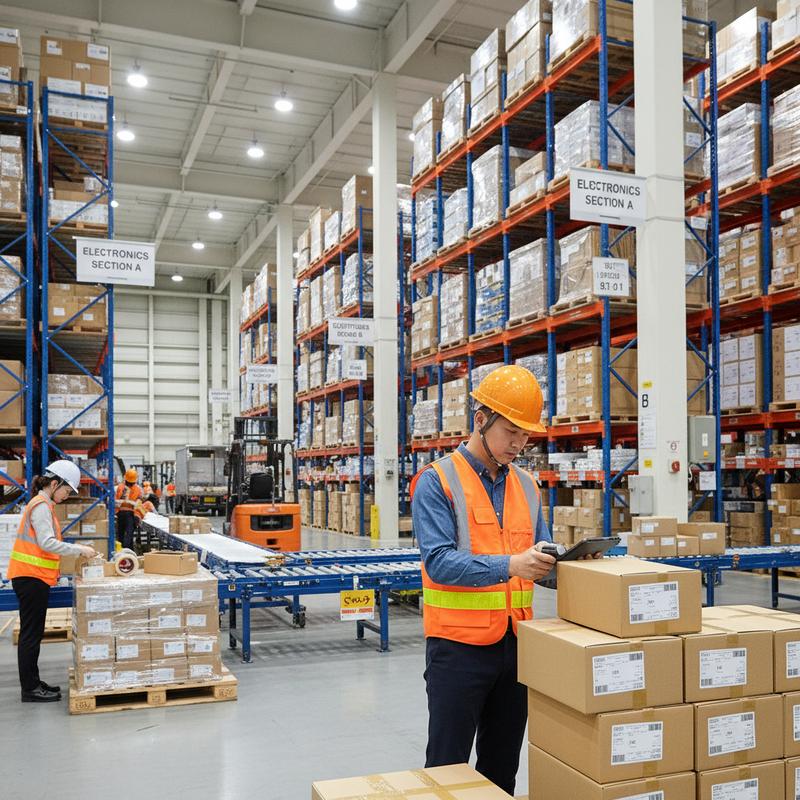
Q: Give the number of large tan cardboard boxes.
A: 11